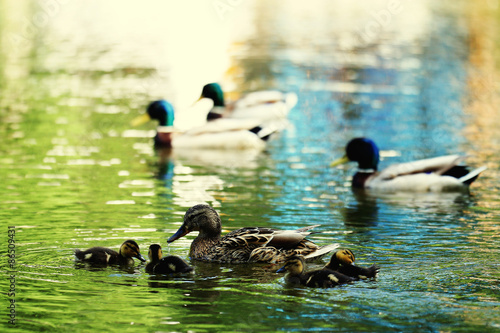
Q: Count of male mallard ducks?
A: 3